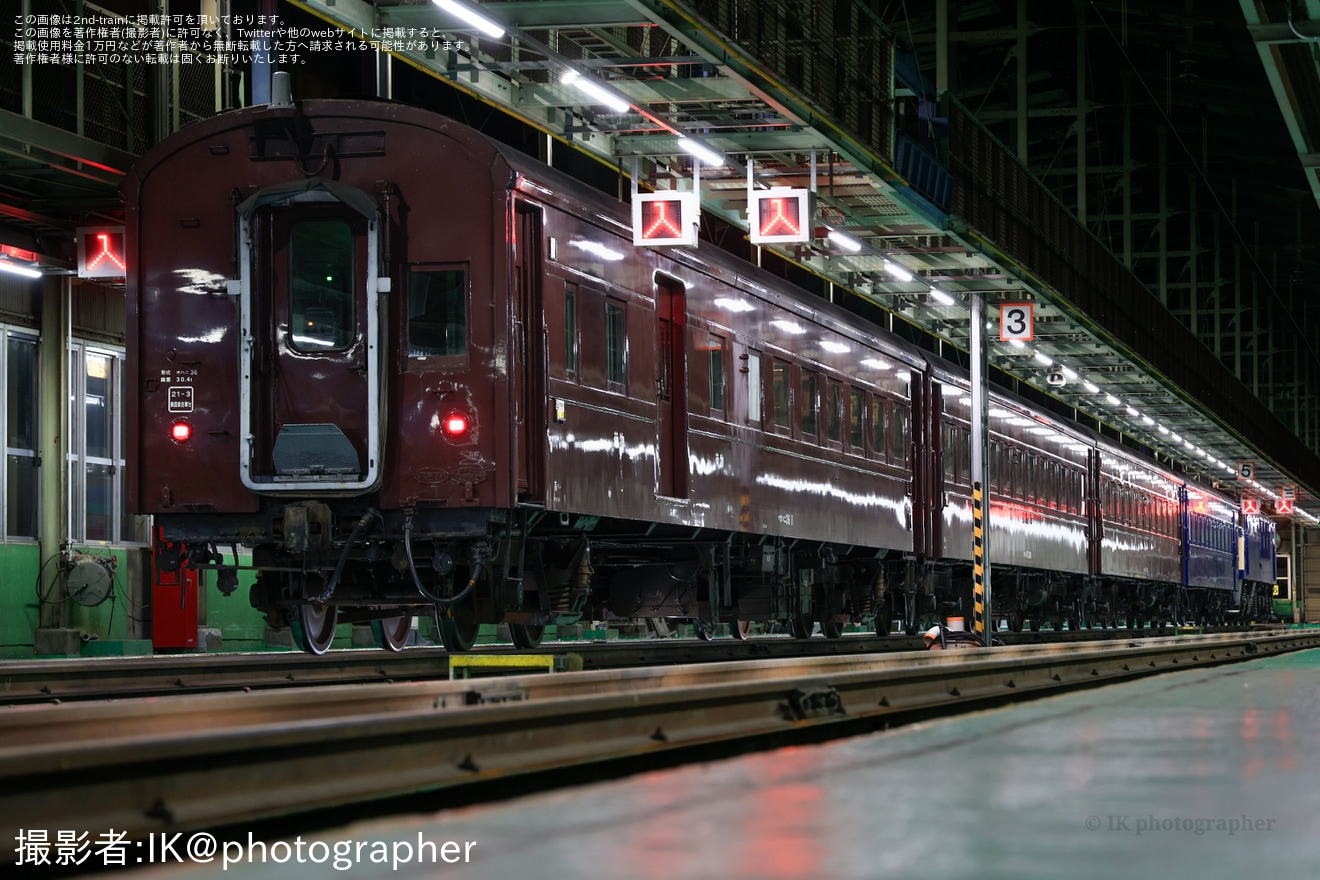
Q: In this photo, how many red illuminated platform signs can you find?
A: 5